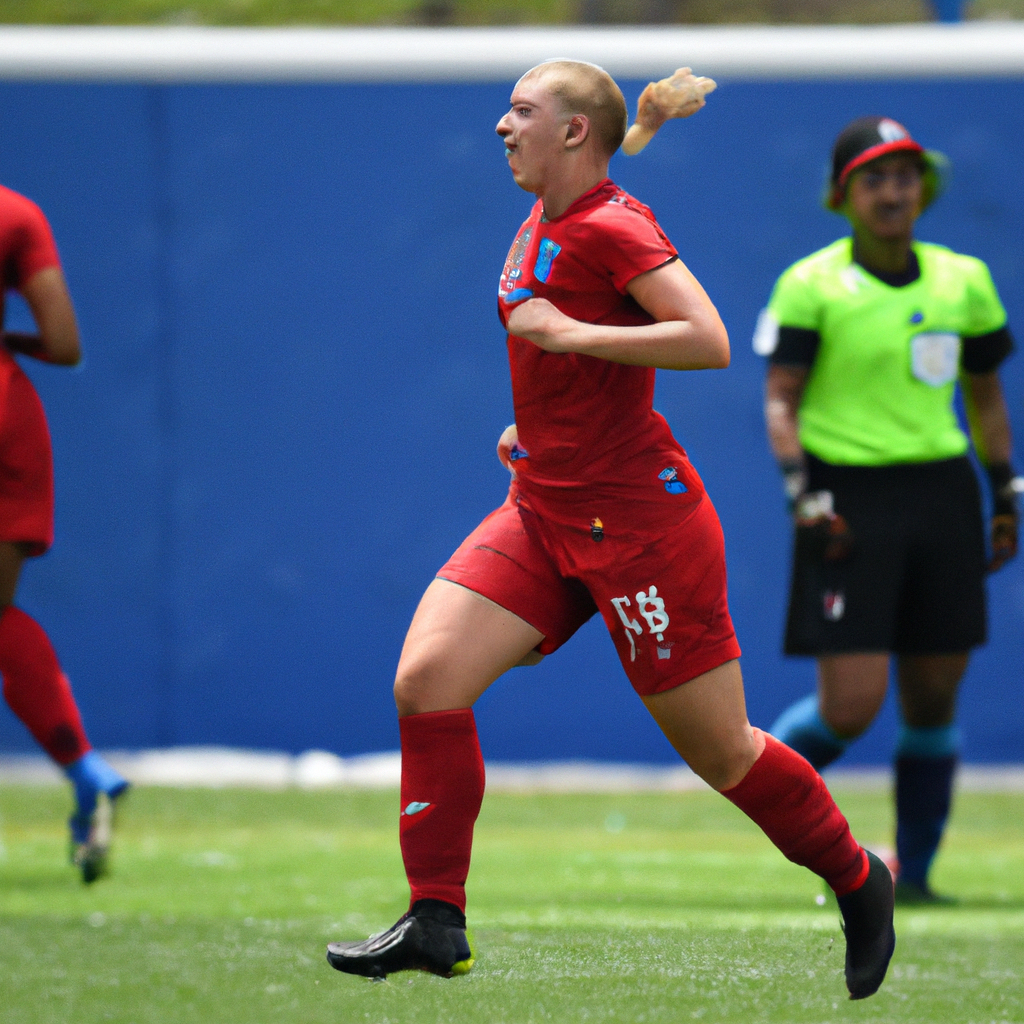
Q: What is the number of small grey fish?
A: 0